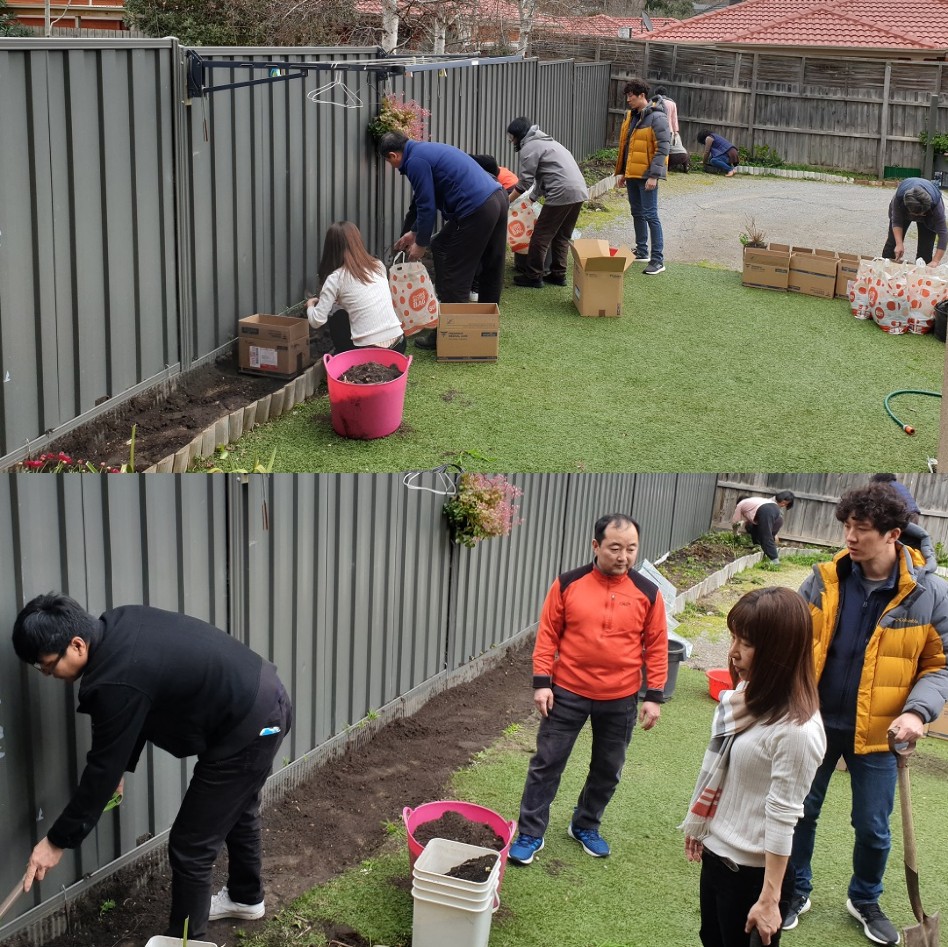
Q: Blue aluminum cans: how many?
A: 0